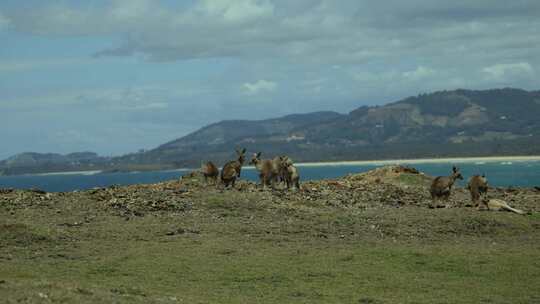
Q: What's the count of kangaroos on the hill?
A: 8